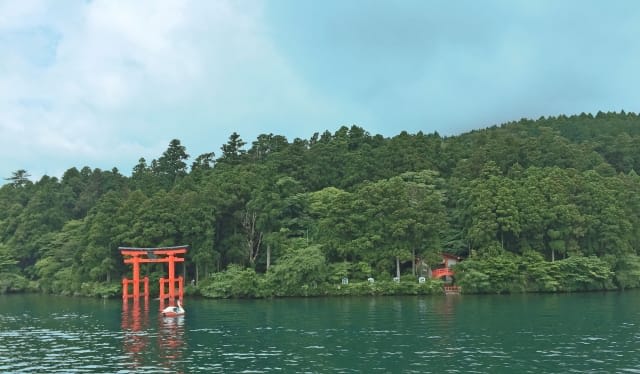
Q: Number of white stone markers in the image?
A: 4